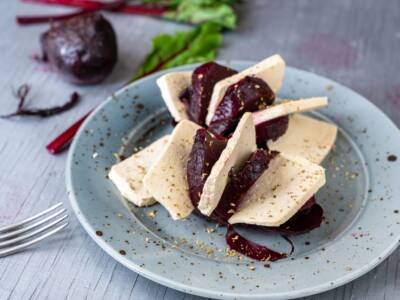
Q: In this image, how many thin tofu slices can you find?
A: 8